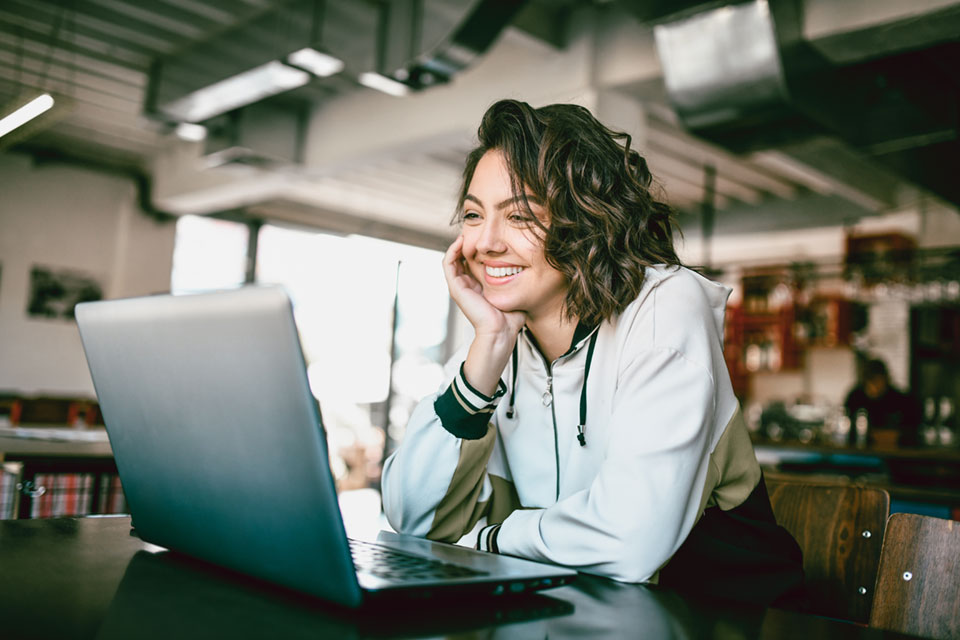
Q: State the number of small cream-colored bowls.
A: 0